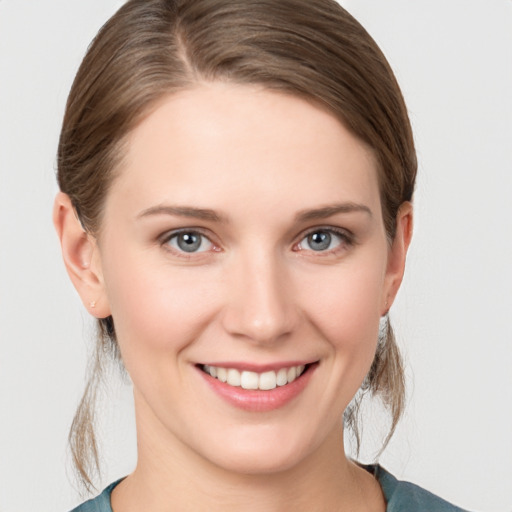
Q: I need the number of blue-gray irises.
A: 2